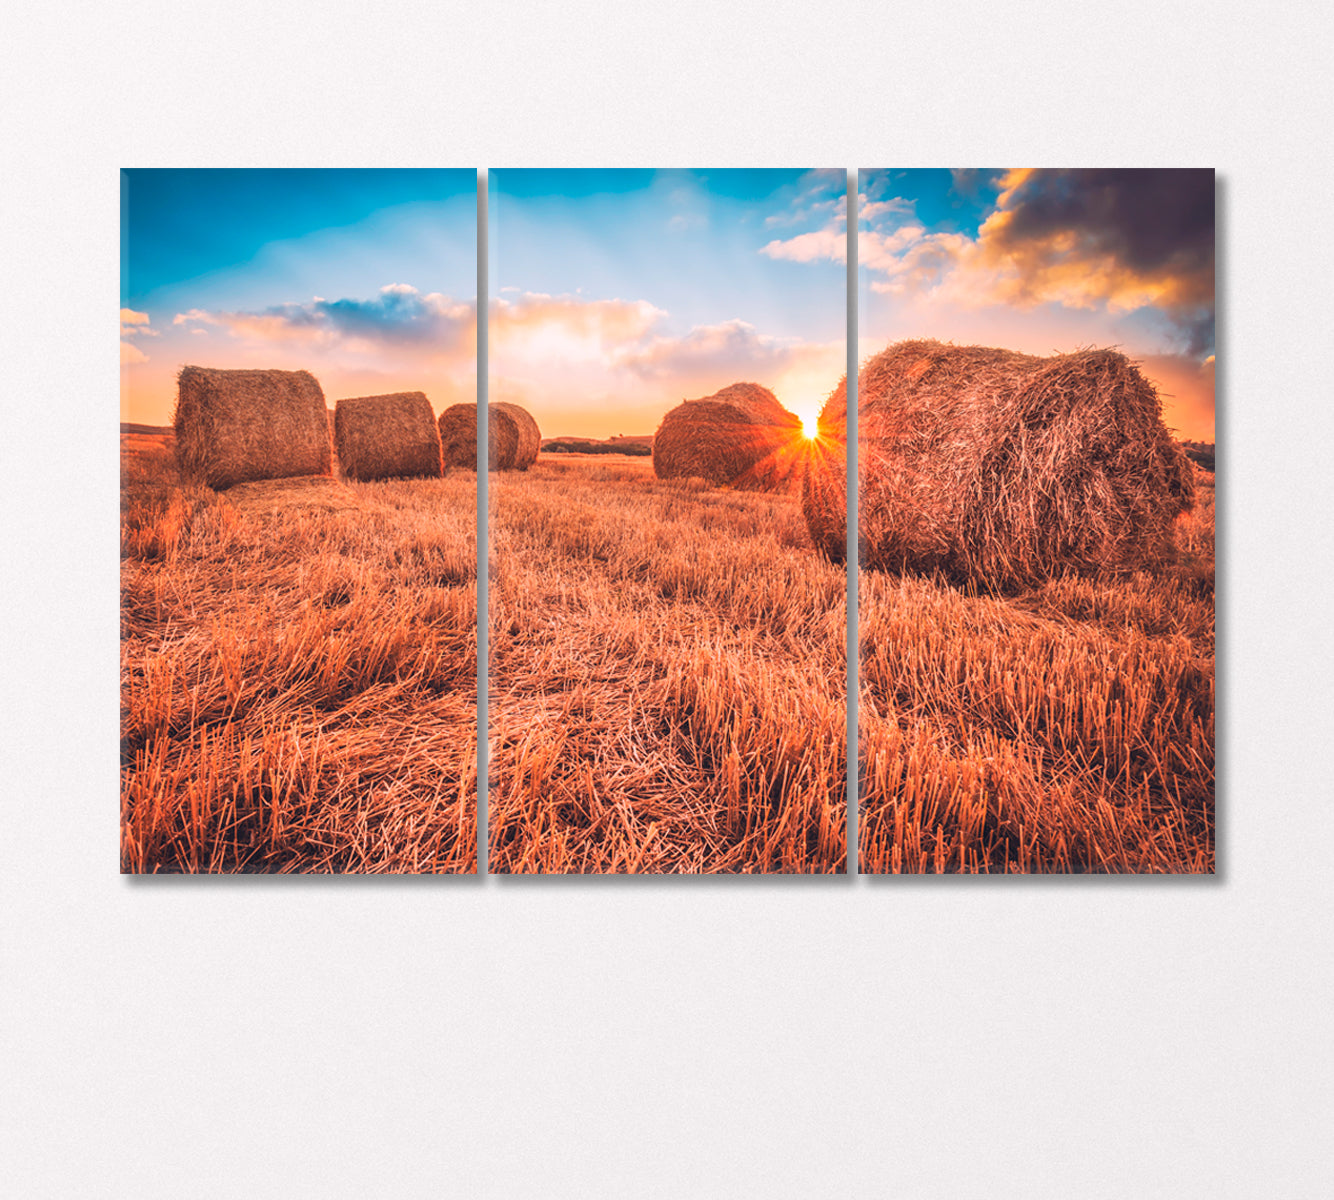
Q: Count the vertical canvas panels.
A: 3